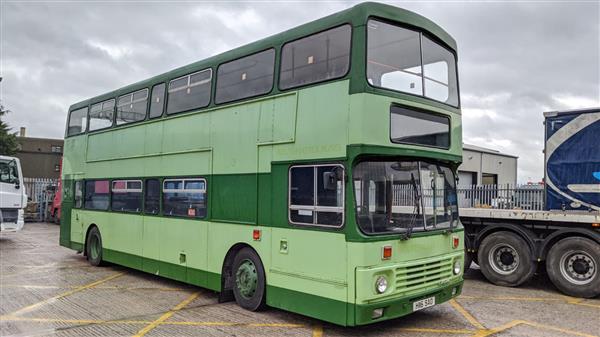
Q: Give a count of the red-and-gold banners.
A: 0